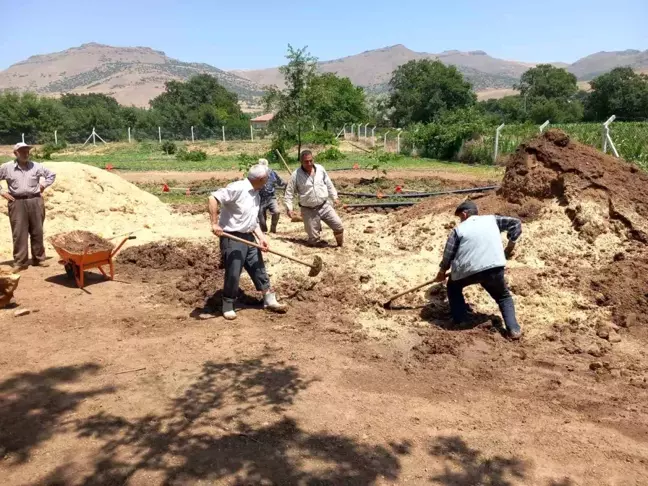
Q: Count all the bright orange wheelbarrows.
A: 1